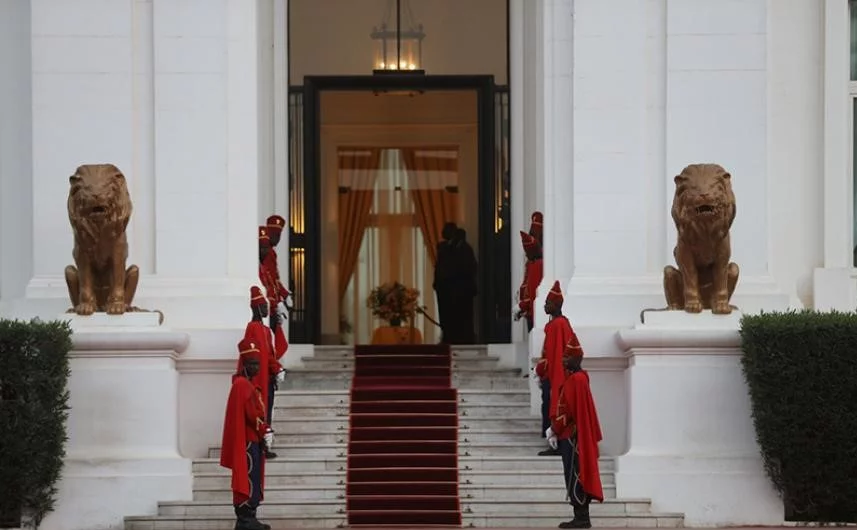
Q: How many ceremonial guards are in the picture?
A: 8